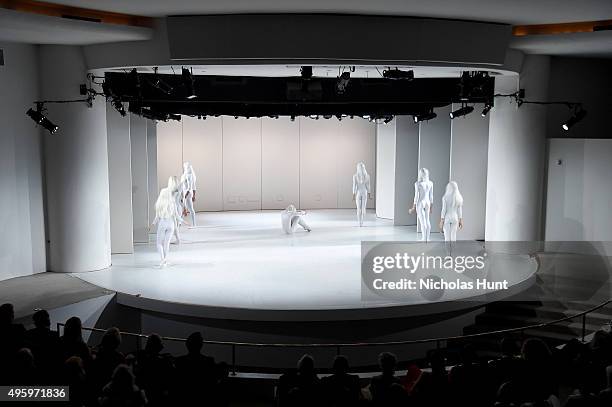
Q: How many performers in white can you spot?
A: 7